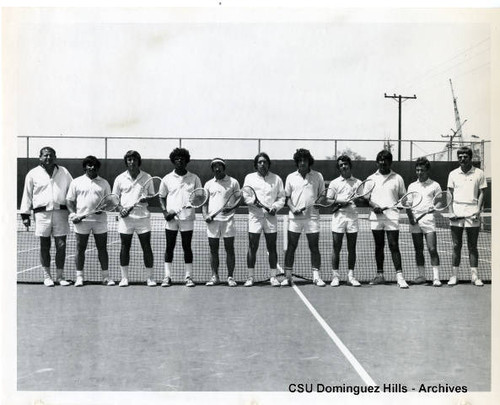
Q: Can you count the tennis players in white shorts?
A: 11